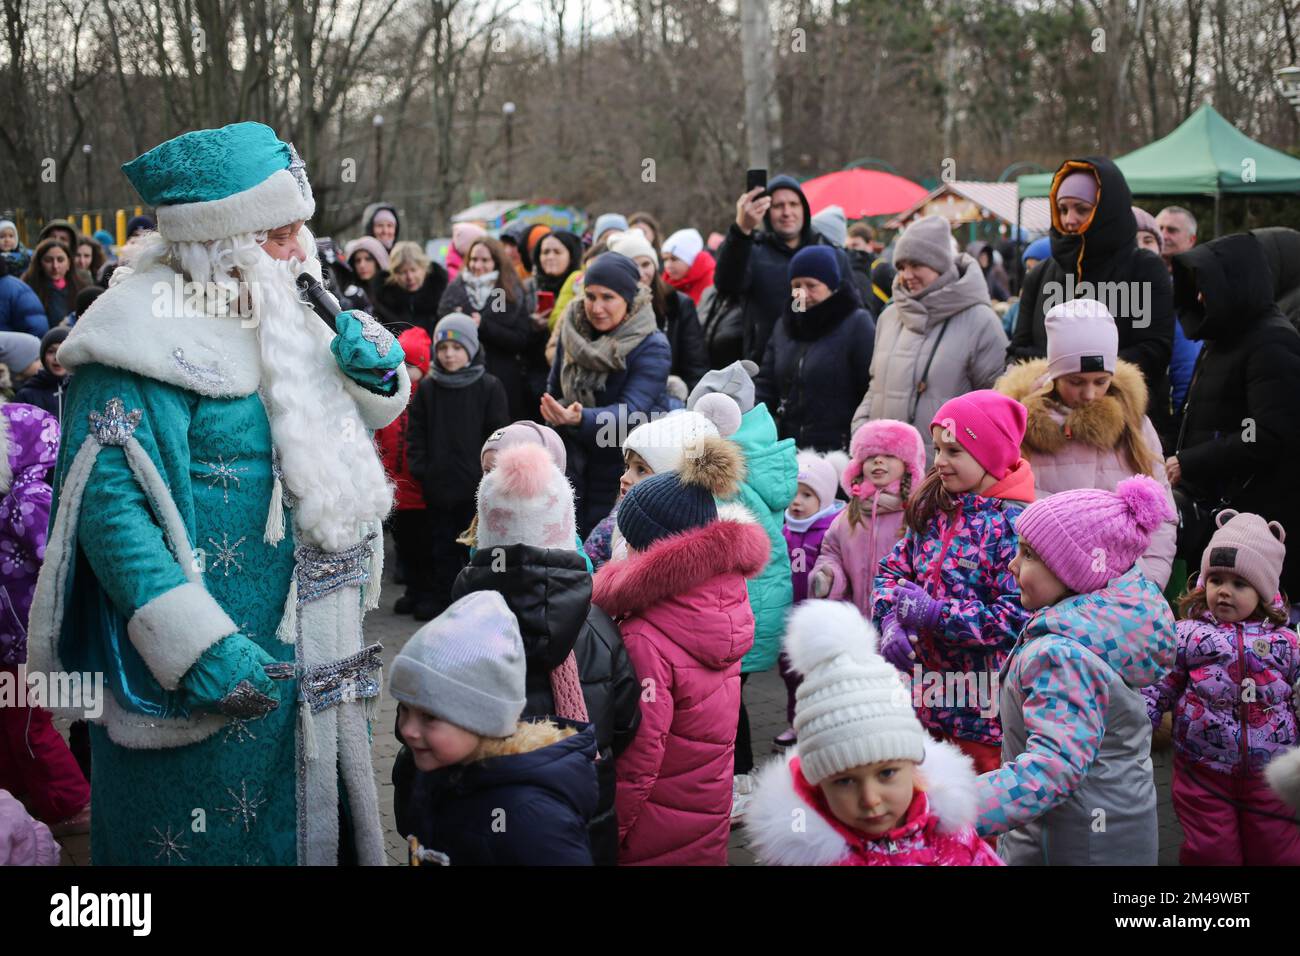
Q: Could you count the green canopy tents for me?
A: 1